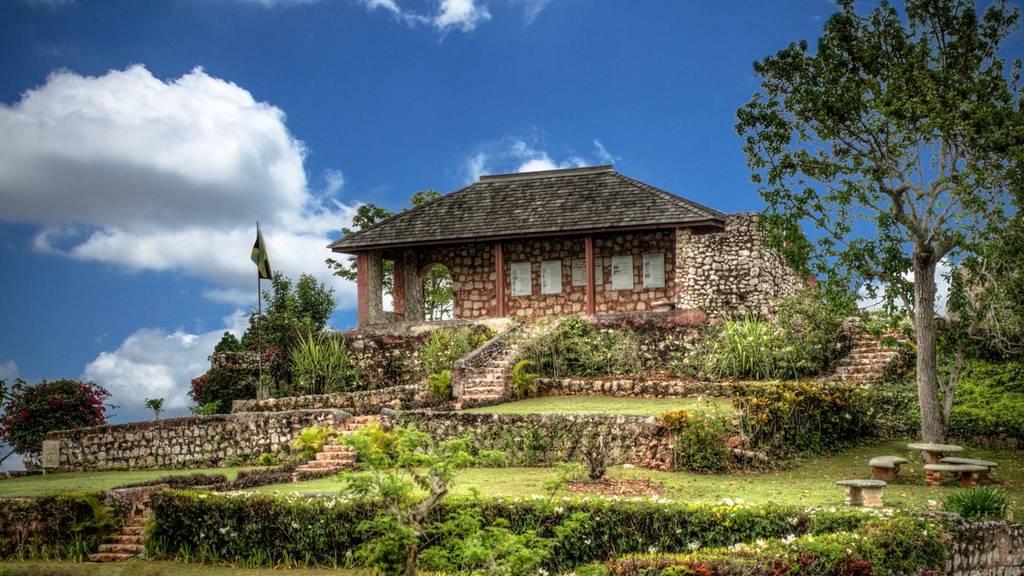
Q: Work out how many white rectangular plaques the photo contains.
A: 5